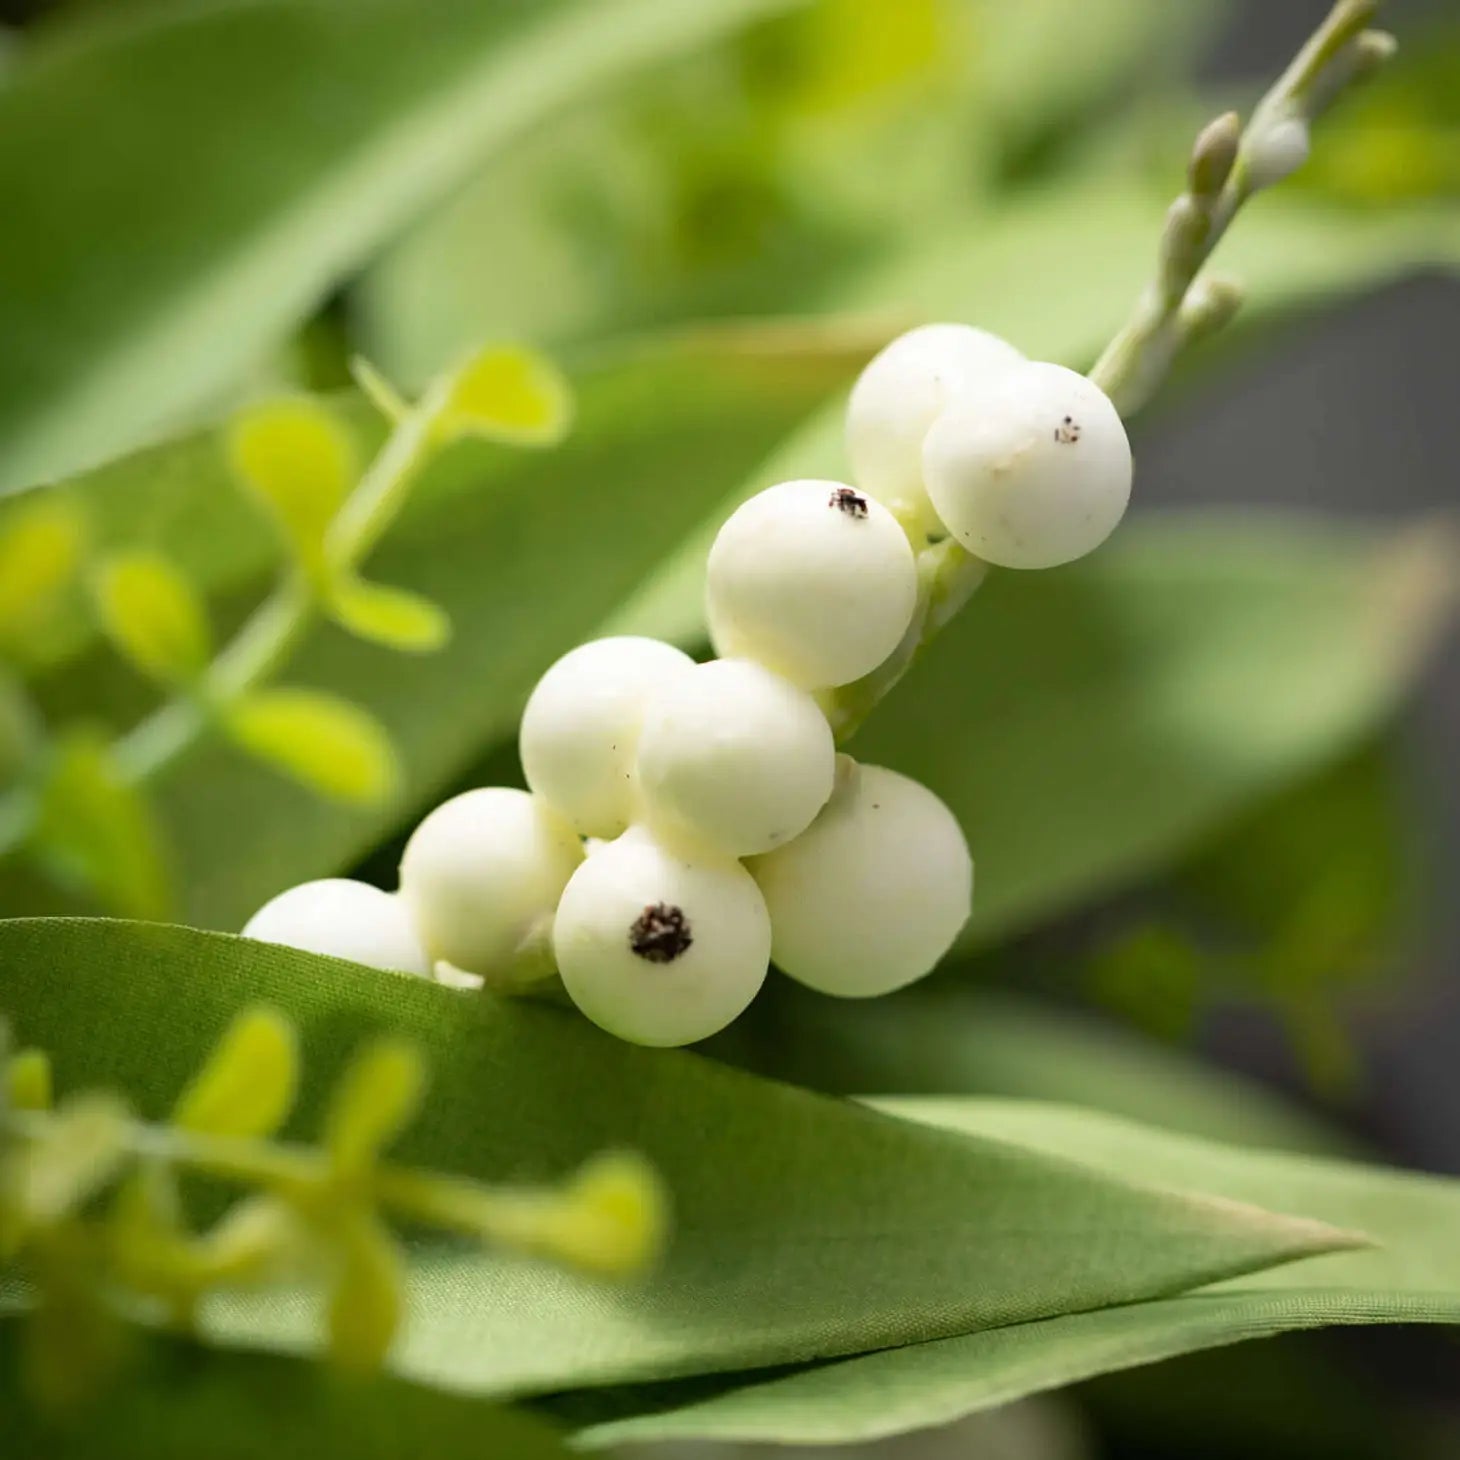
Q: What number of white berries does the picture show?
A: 9